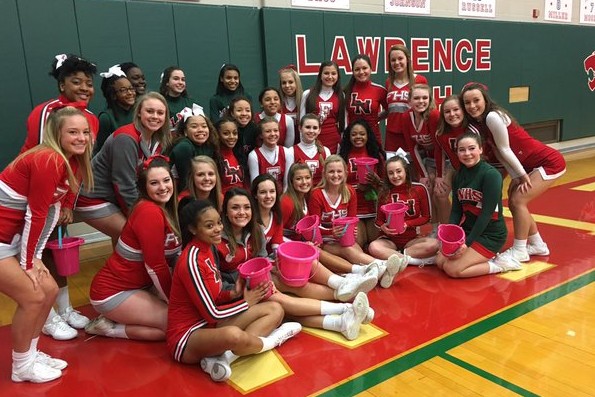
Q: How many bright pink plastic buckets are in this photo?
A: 8